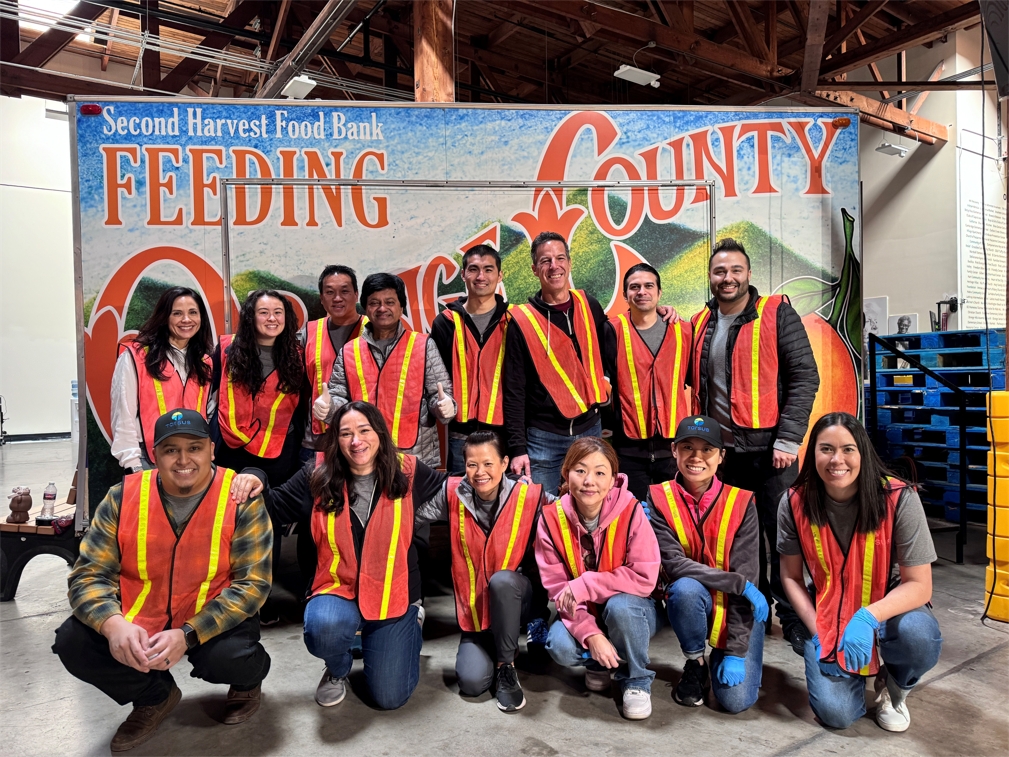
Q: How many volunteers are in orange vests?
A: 14